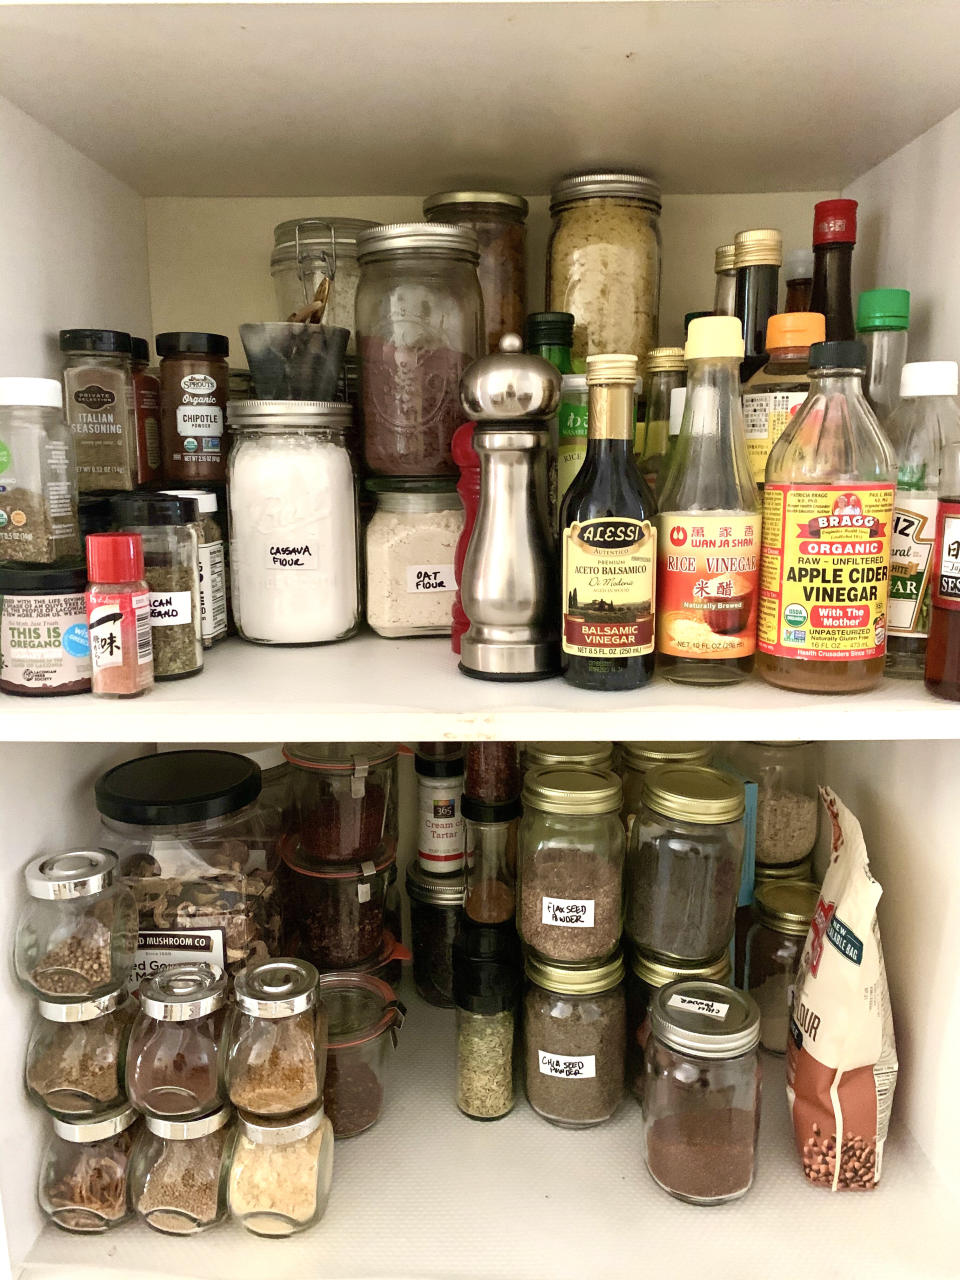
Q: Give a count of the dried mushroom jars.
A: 1